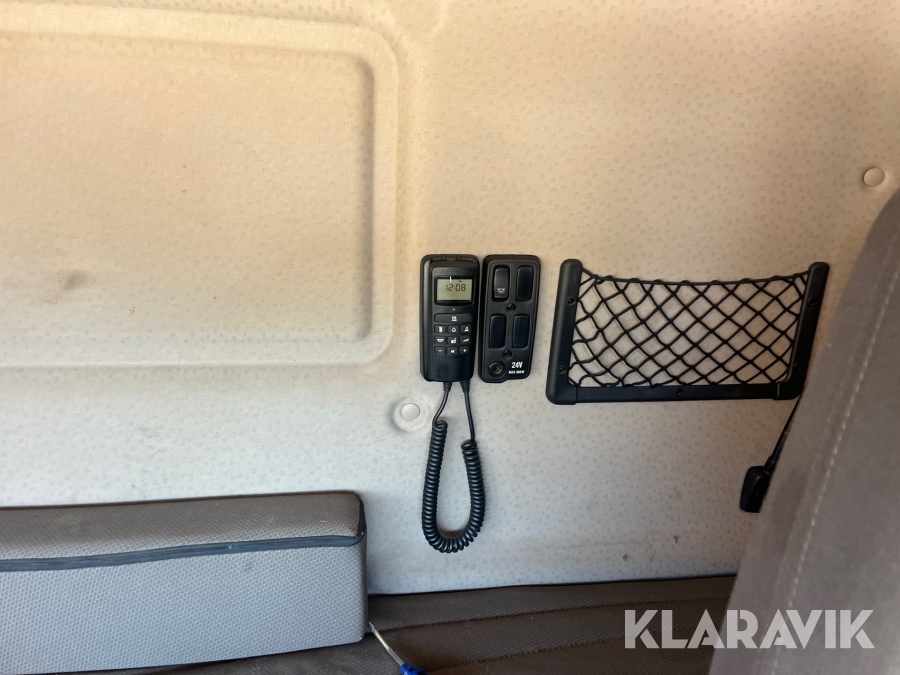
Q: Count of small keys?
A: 9